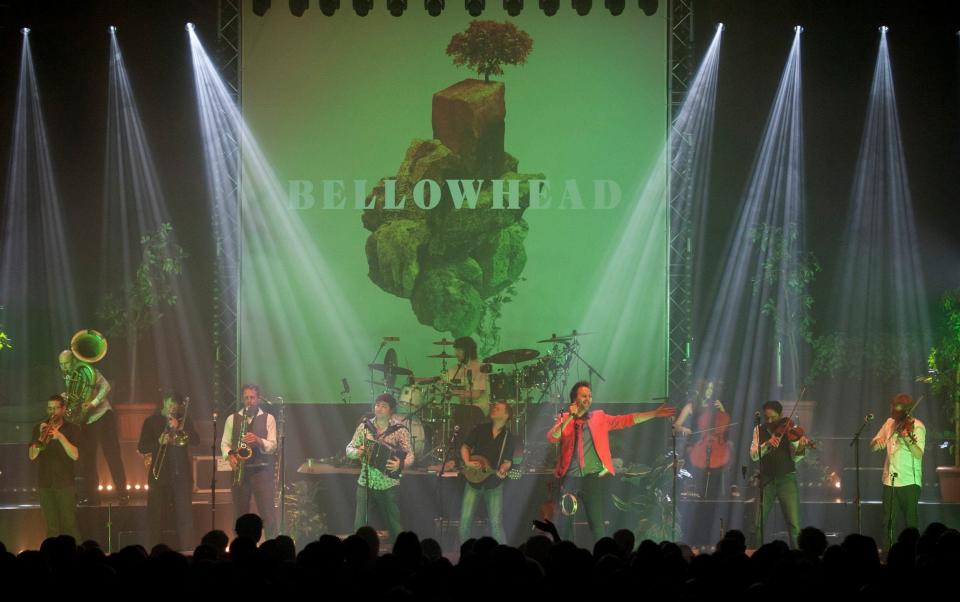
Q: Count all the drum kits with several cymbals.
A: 1